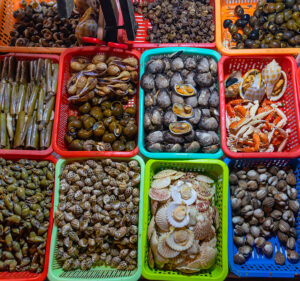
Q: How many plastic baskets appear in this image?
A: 11